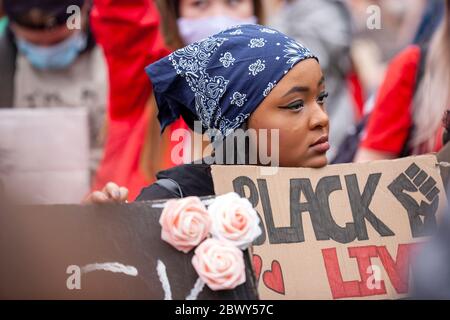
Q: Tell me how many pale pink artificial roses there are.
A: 3